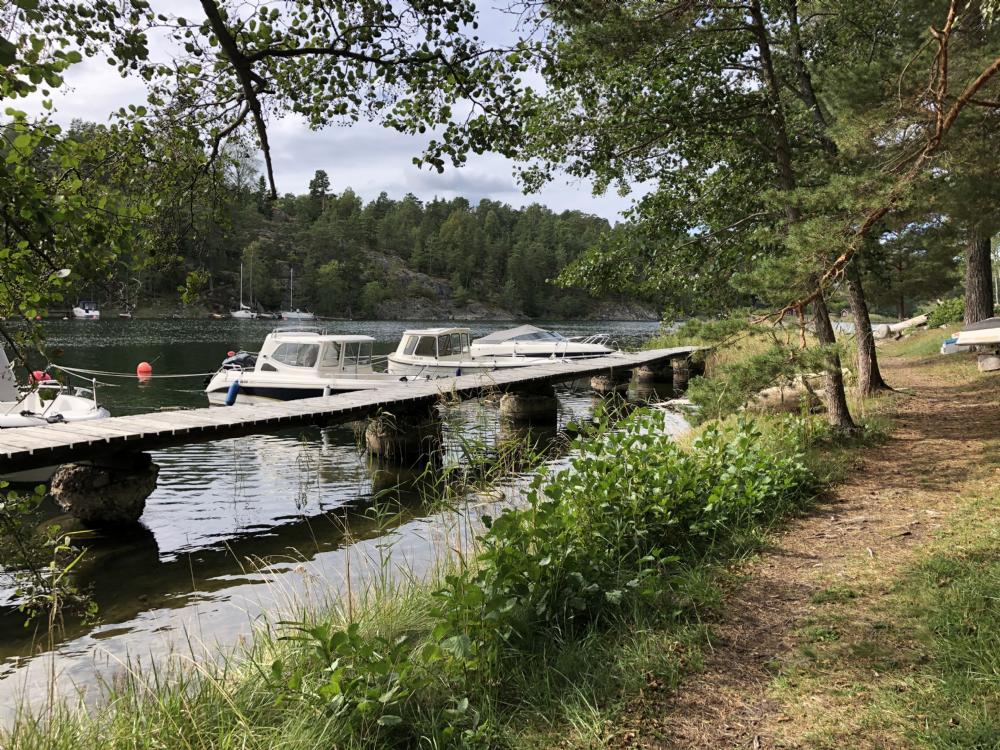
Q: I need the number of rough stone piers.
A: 6